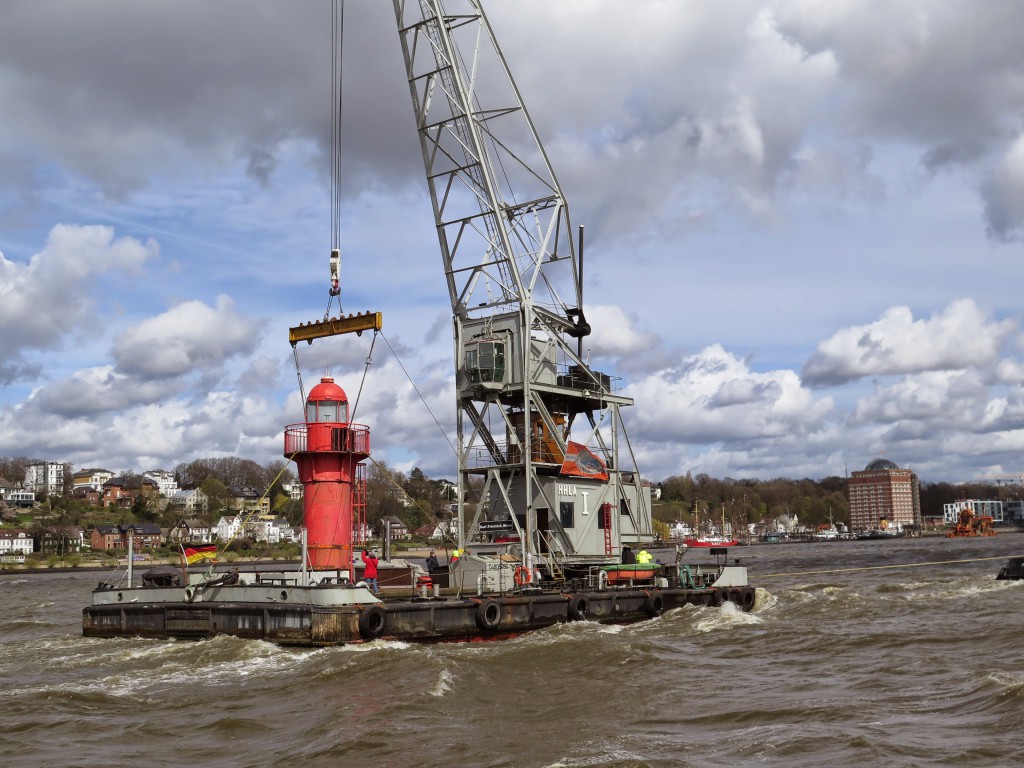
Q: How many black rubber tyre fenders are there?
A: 6